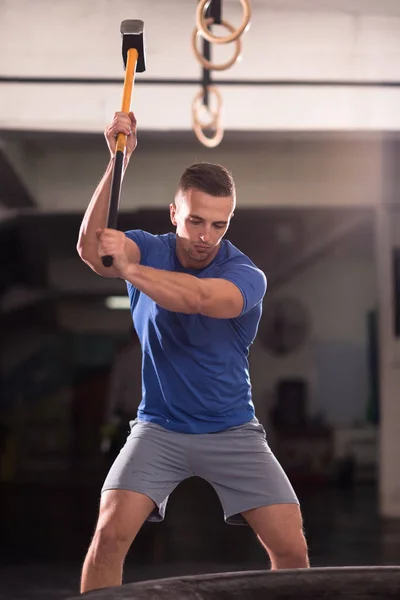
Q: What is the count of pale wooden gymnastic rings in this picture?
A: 4